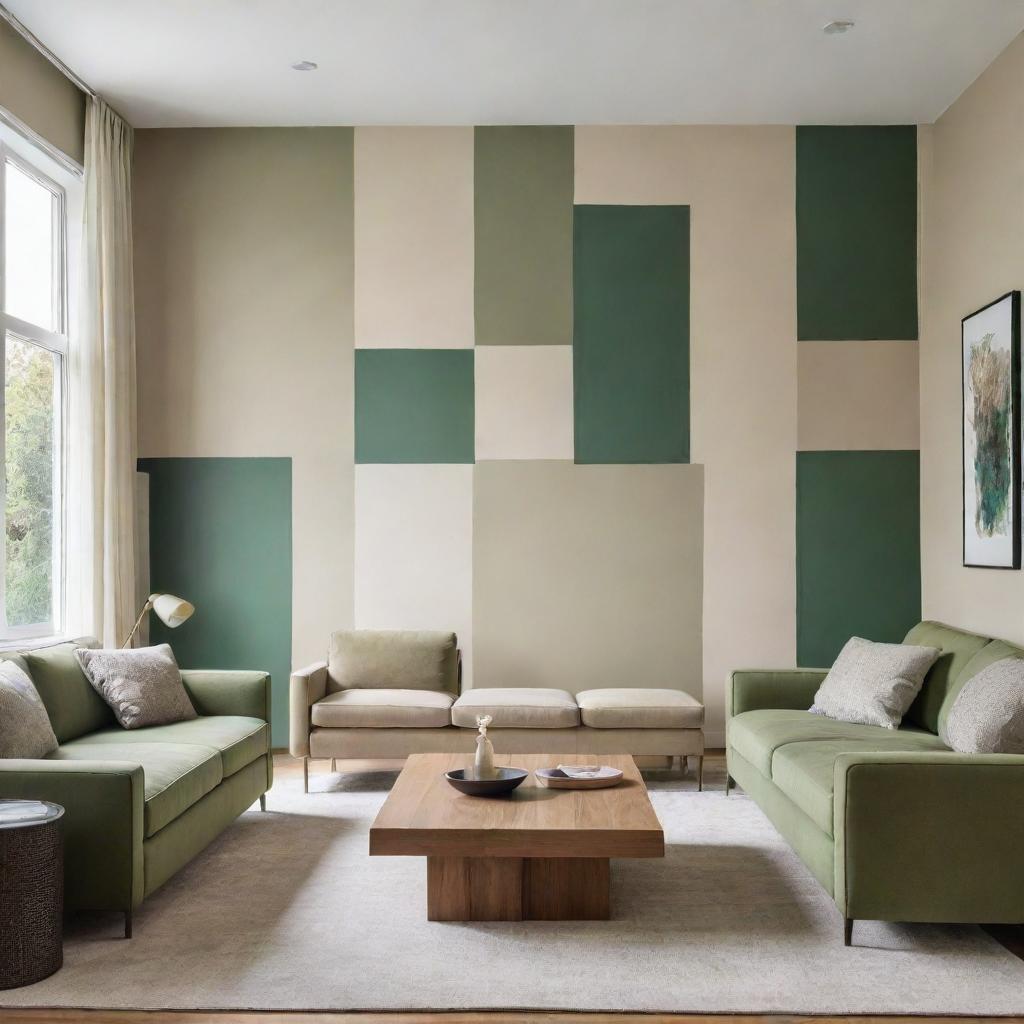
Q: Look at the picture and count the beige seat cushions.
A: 3